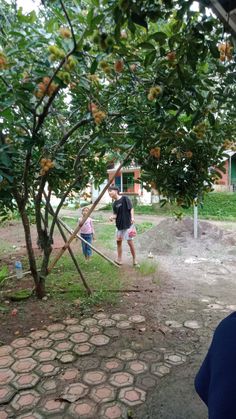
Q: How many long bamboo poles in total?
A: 3